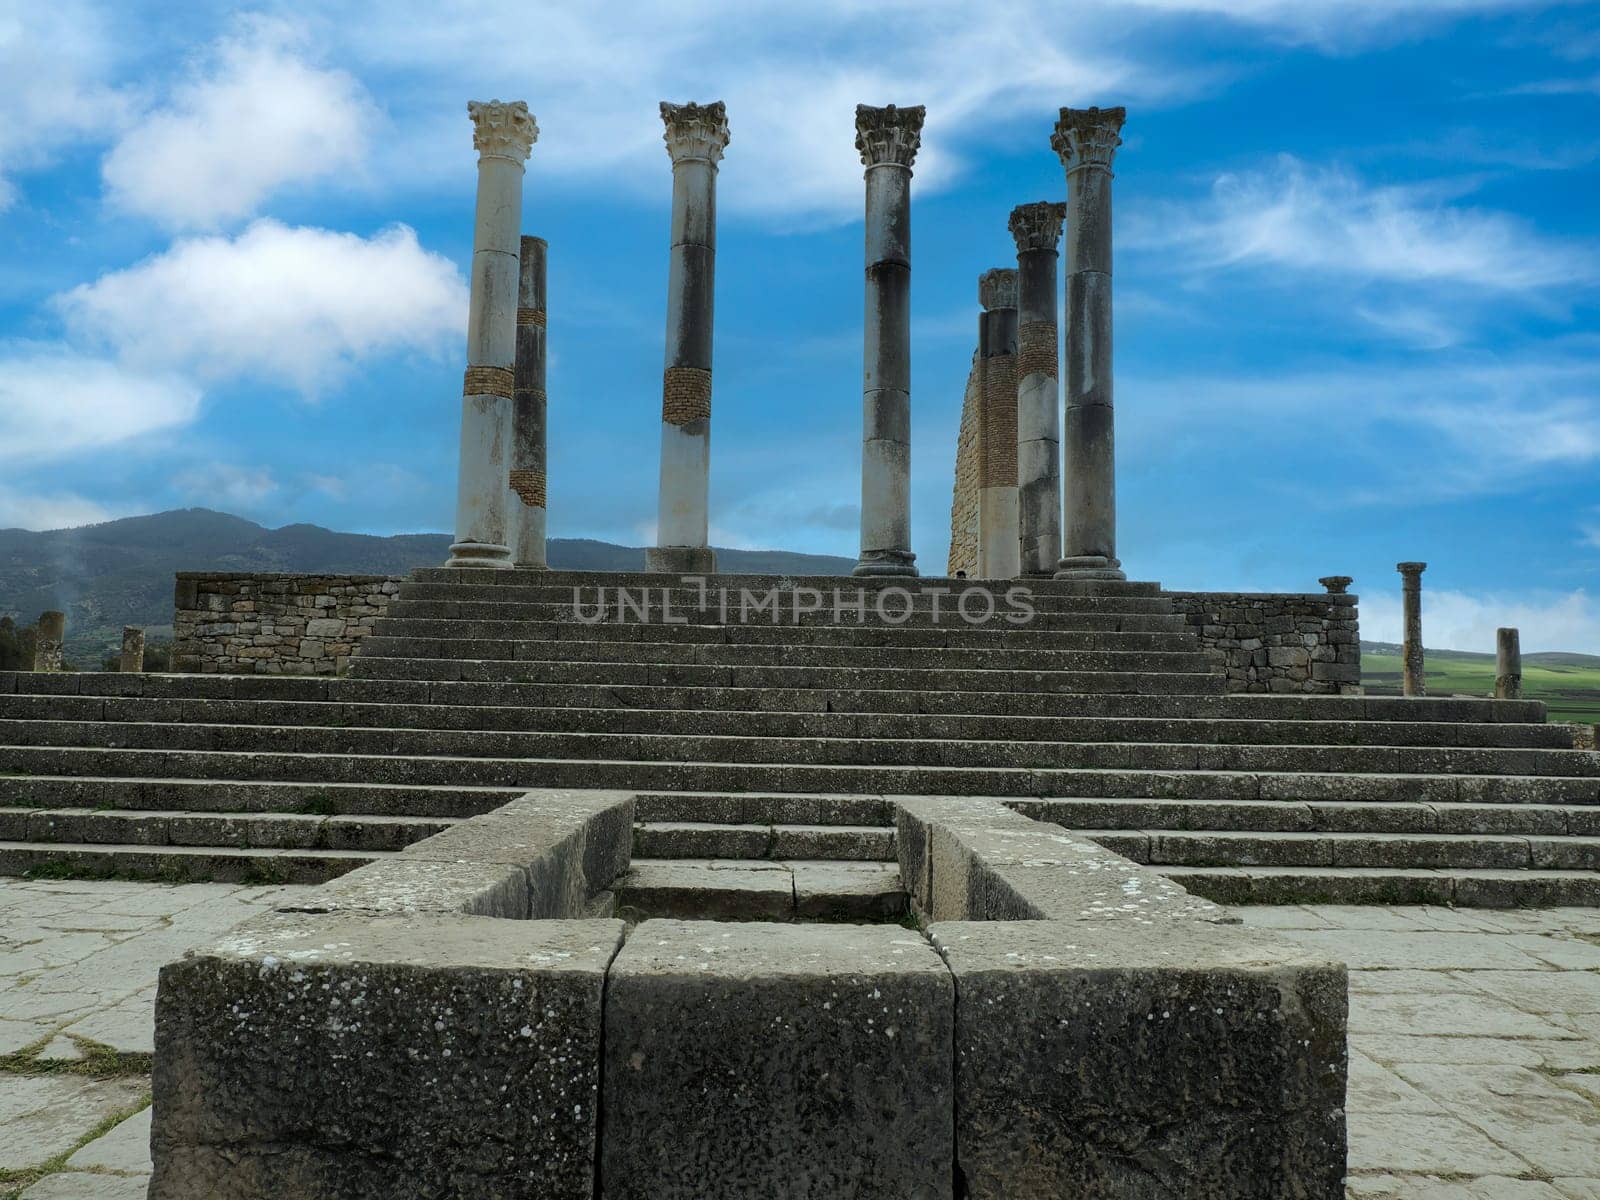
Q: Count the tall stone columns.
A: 7